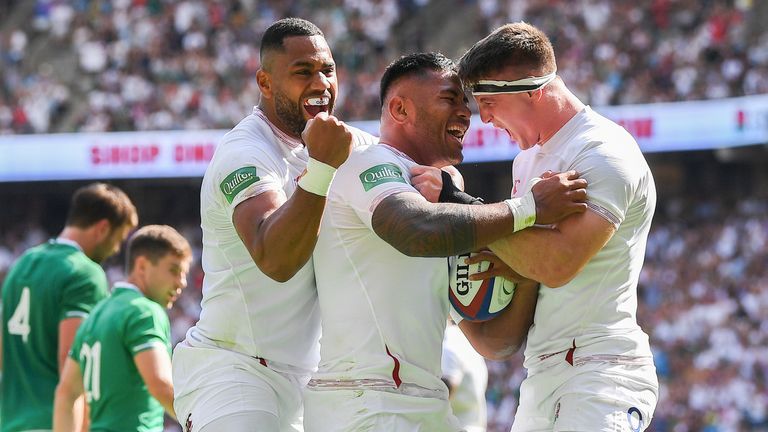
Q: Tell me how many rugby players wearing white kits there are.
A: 3